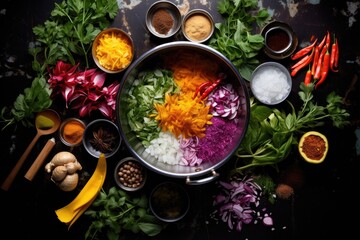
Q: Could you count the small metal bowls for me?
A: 9